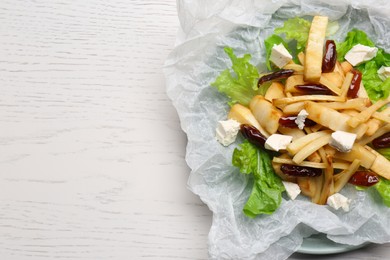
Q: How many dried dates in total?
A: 9